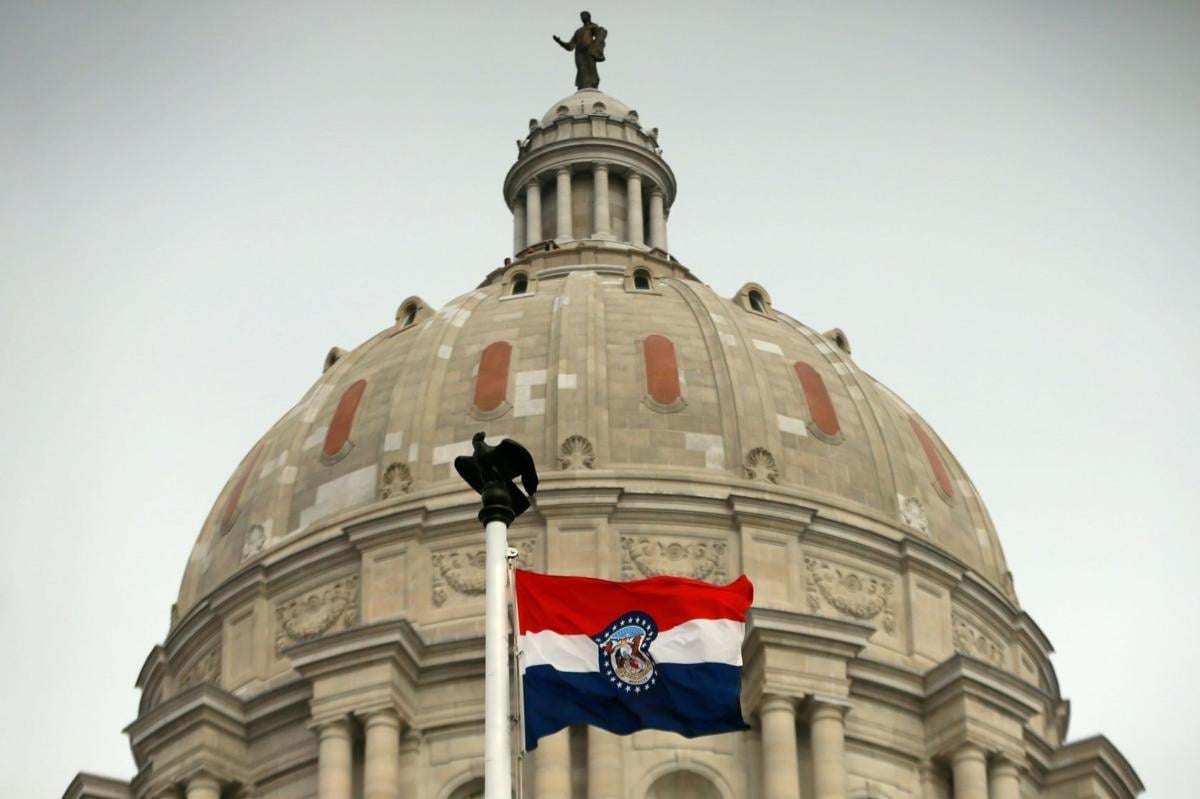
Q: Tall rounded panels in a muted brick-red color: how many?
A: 6